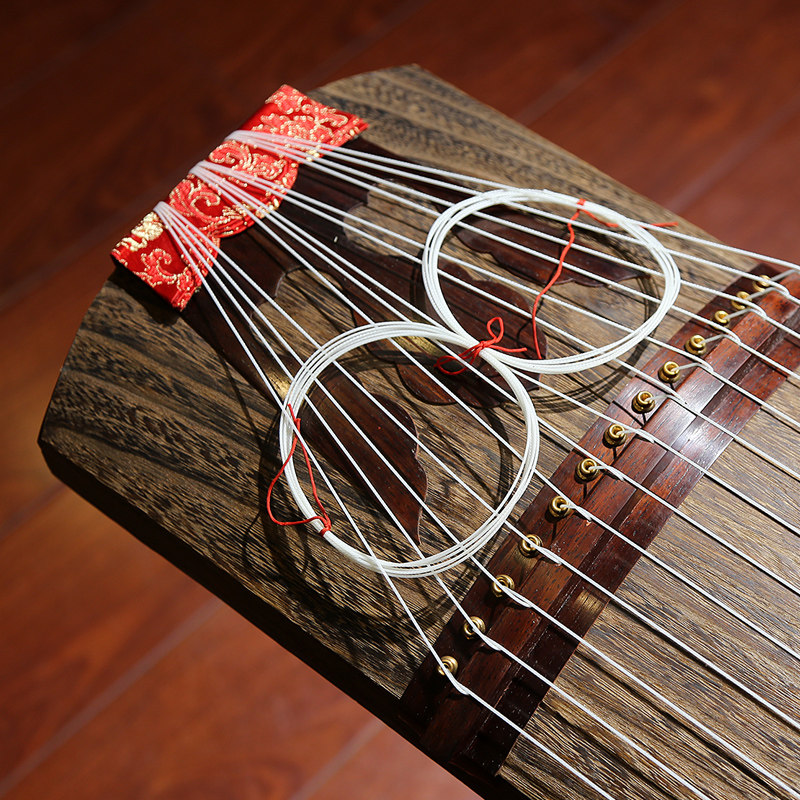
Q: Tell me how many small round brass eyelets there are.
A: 13